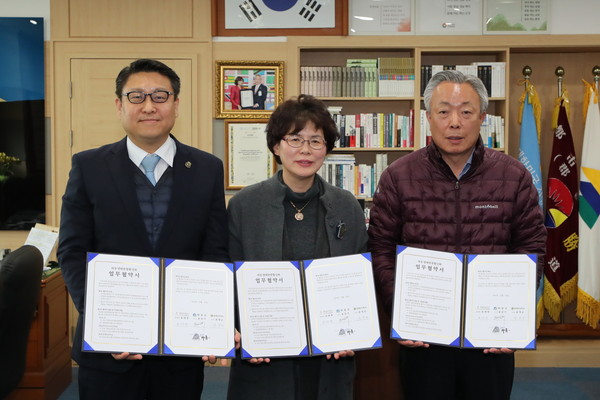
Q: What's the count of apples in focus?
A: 0